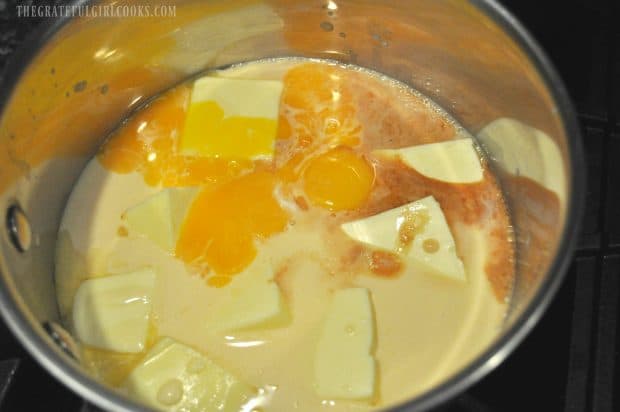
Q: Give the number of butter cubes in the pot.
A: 8